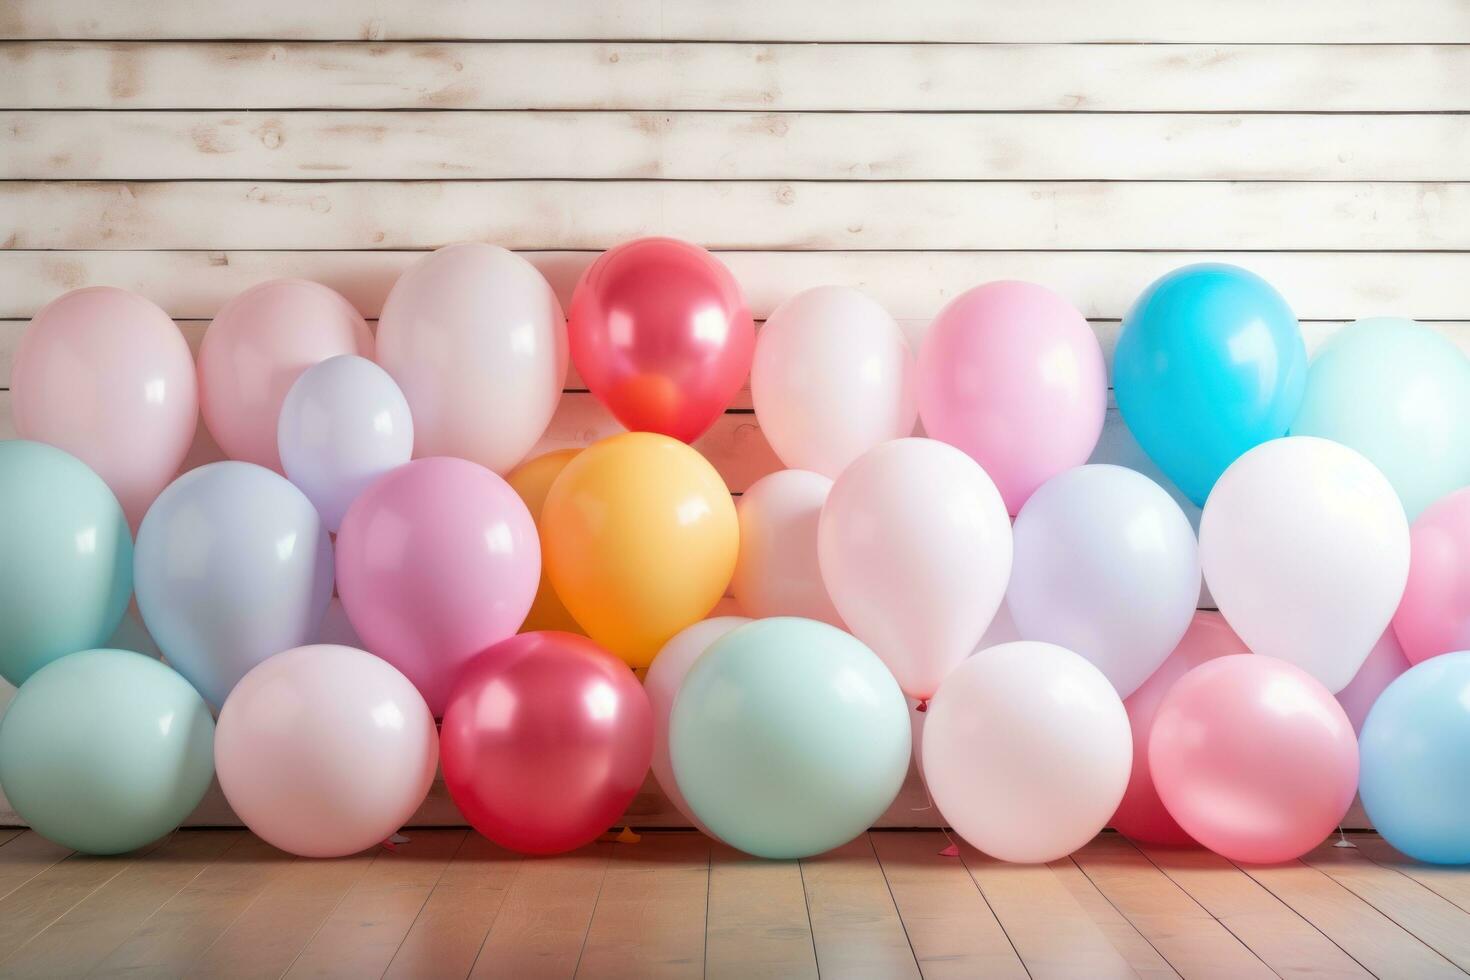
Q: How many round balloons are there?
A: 7